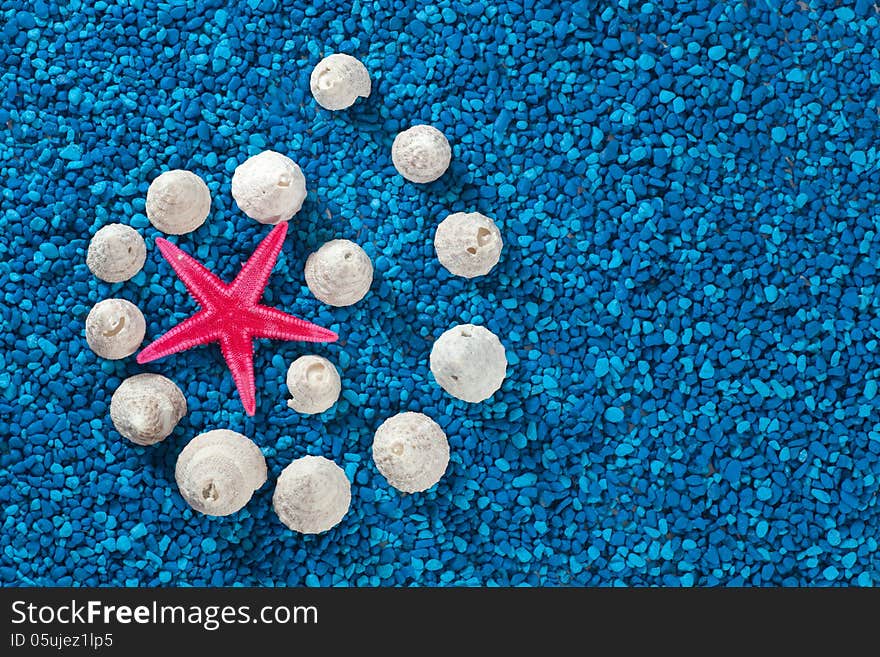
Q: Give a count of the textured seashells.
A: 14